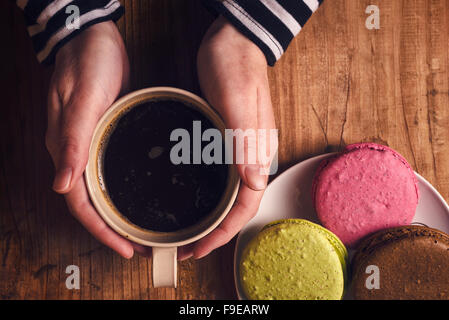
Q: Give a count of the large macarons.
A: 3